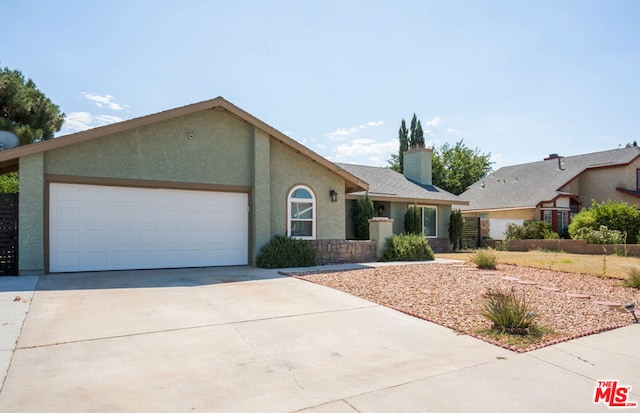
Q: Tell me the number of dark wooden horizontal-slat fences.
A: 2